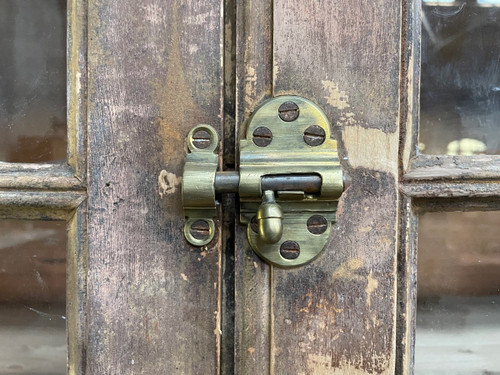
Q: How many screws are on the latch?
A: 8